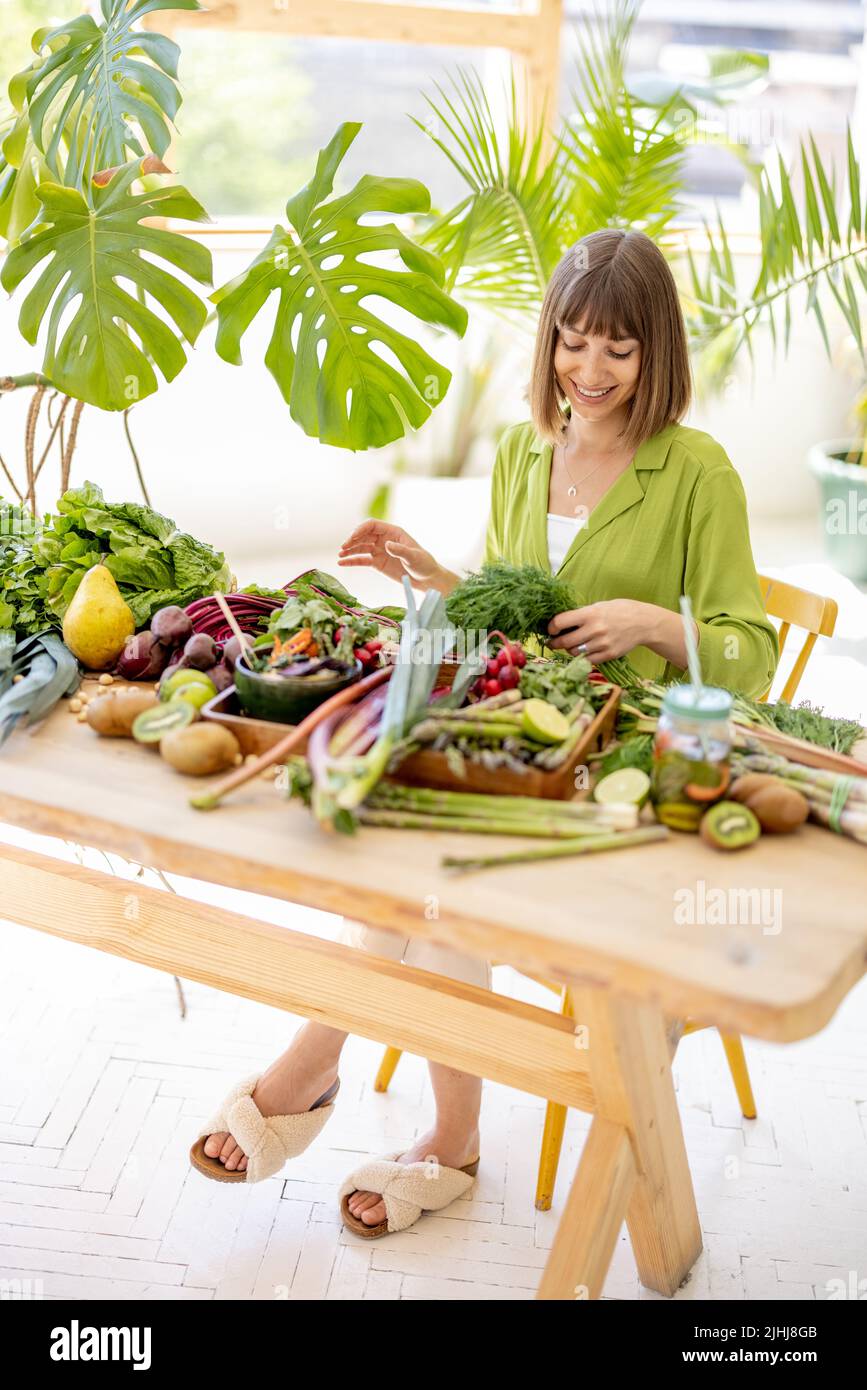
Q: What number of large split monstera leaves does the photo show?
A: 3